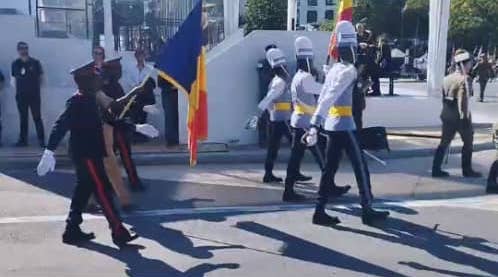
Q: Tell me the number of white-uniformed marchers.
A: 3